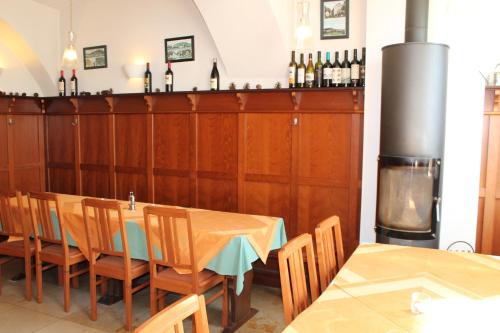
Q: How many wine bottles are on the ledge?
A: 14